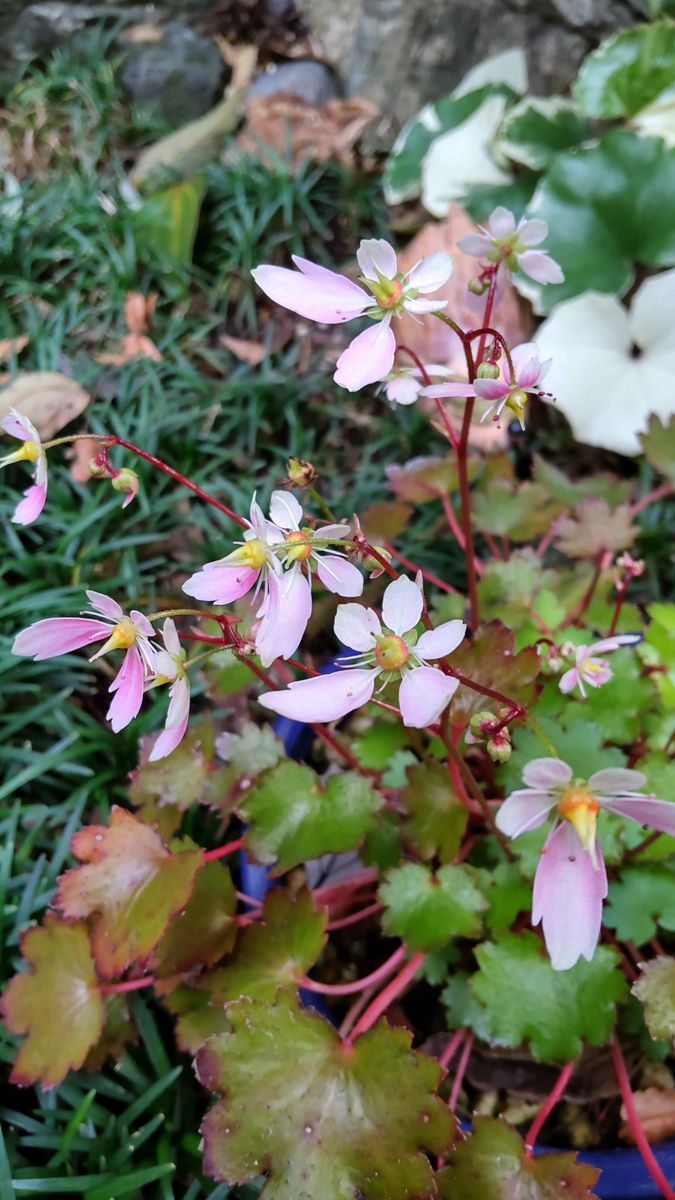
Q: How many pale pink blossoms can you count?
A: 12